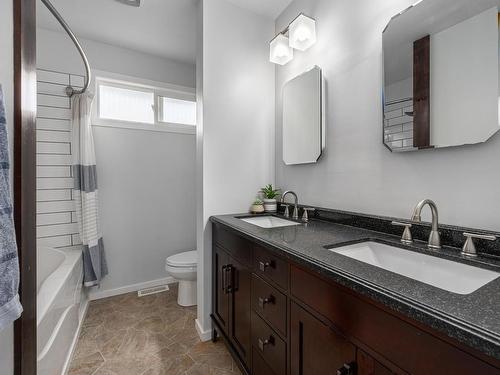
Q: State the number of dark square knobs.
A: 3